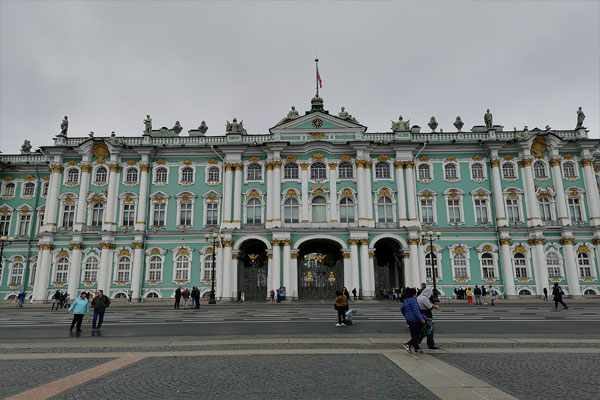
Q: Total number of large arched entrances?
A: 3